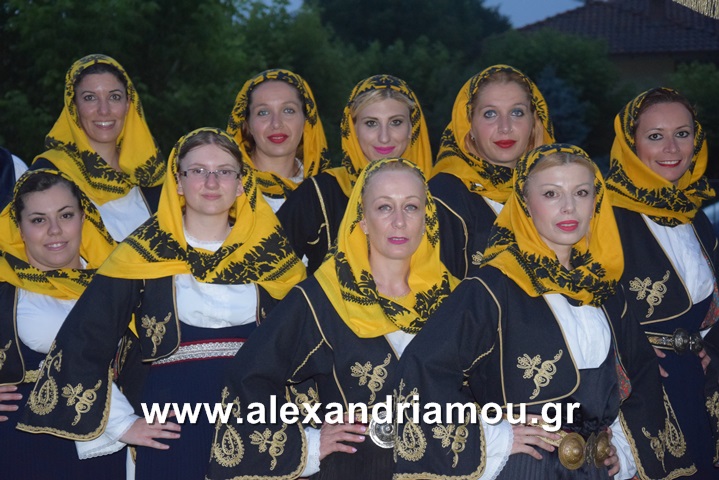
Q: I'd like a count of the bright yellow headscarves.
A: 9